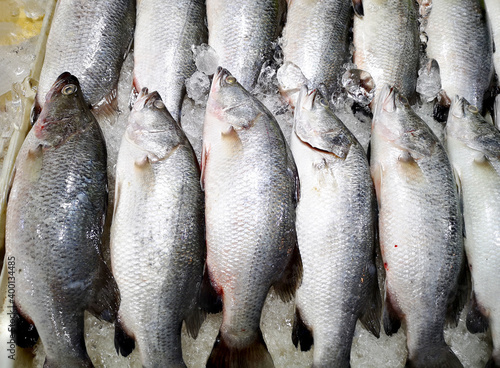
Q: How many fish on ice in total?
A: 12